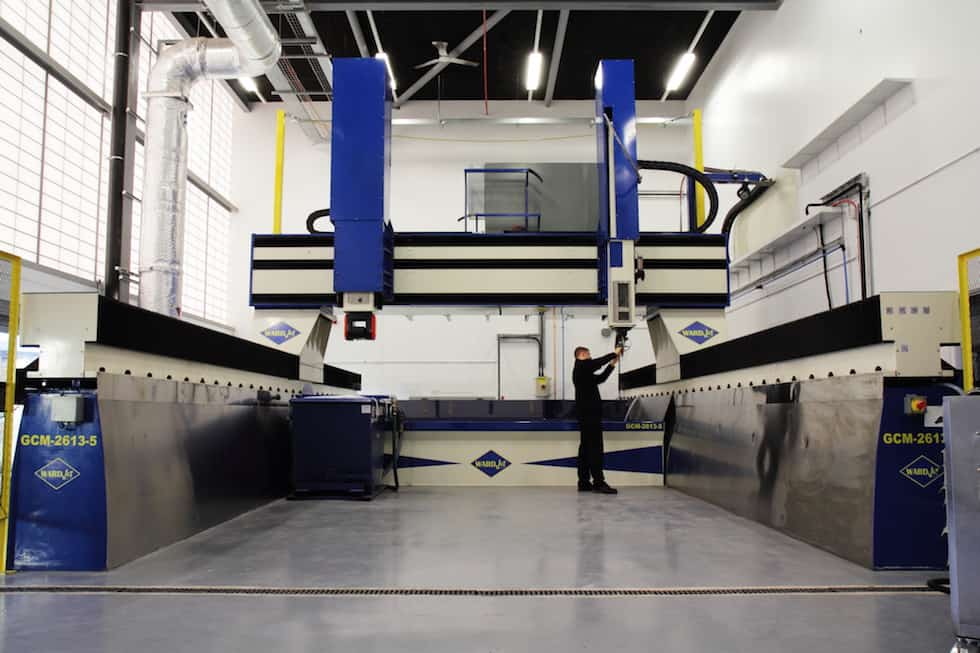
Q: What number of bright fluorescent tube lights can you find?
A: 4